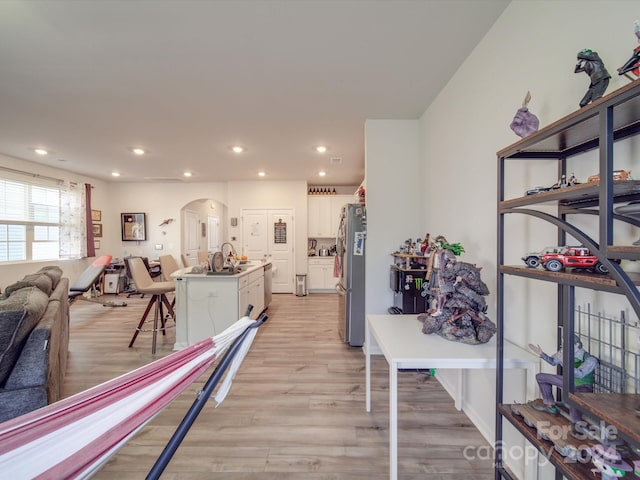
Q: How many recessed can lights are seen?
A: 8